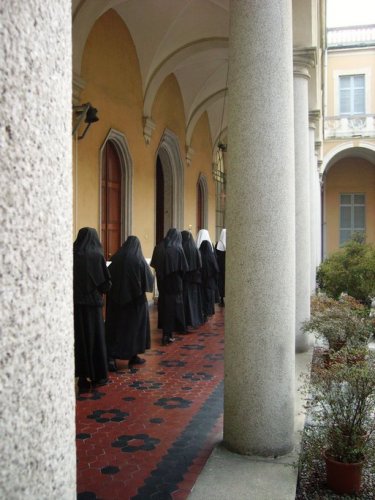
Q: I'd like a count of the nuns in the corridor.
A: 7